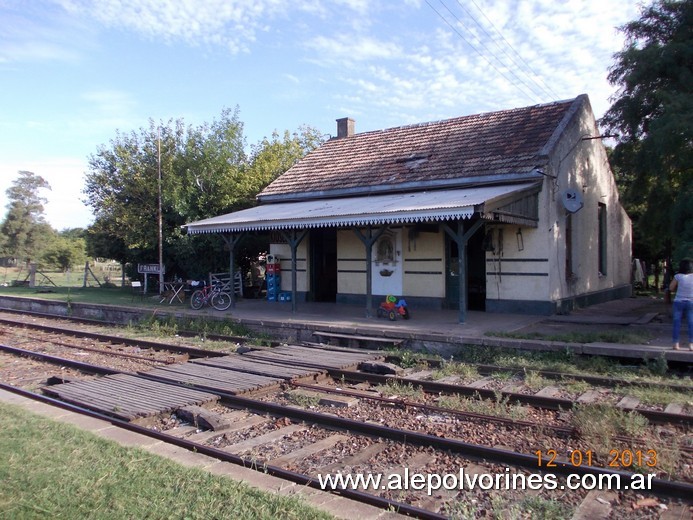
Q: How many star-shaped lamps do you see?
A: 0